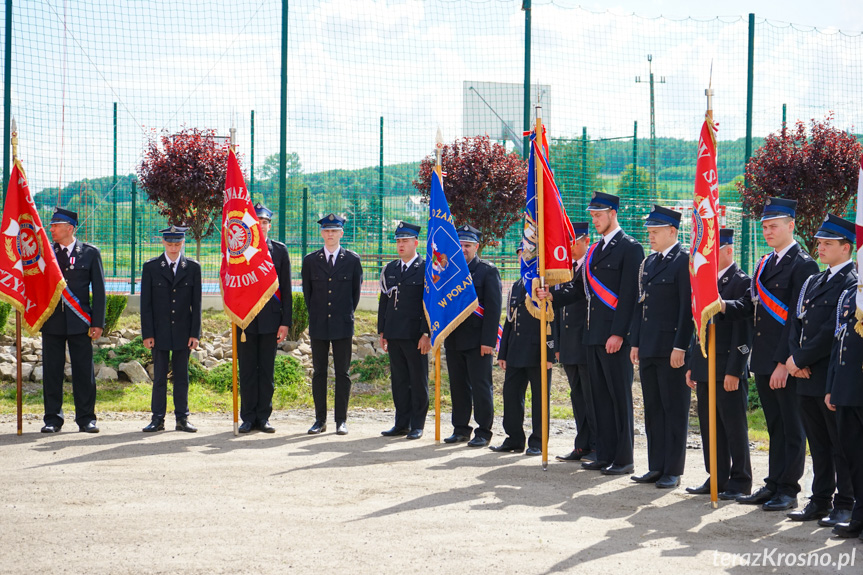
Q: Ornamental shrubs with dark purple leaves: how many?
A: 3